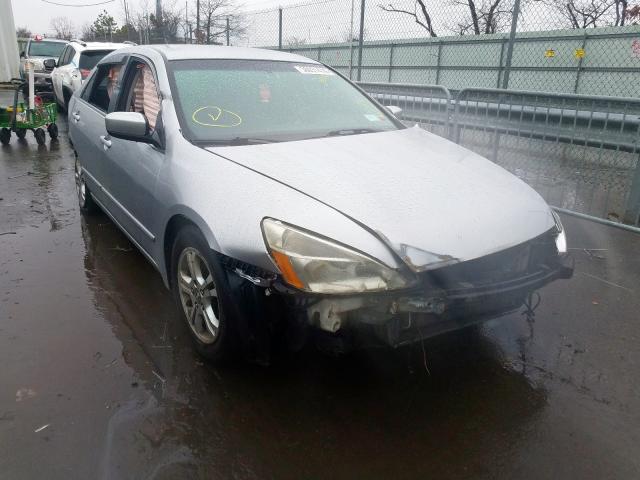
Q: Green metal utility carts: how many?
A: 1